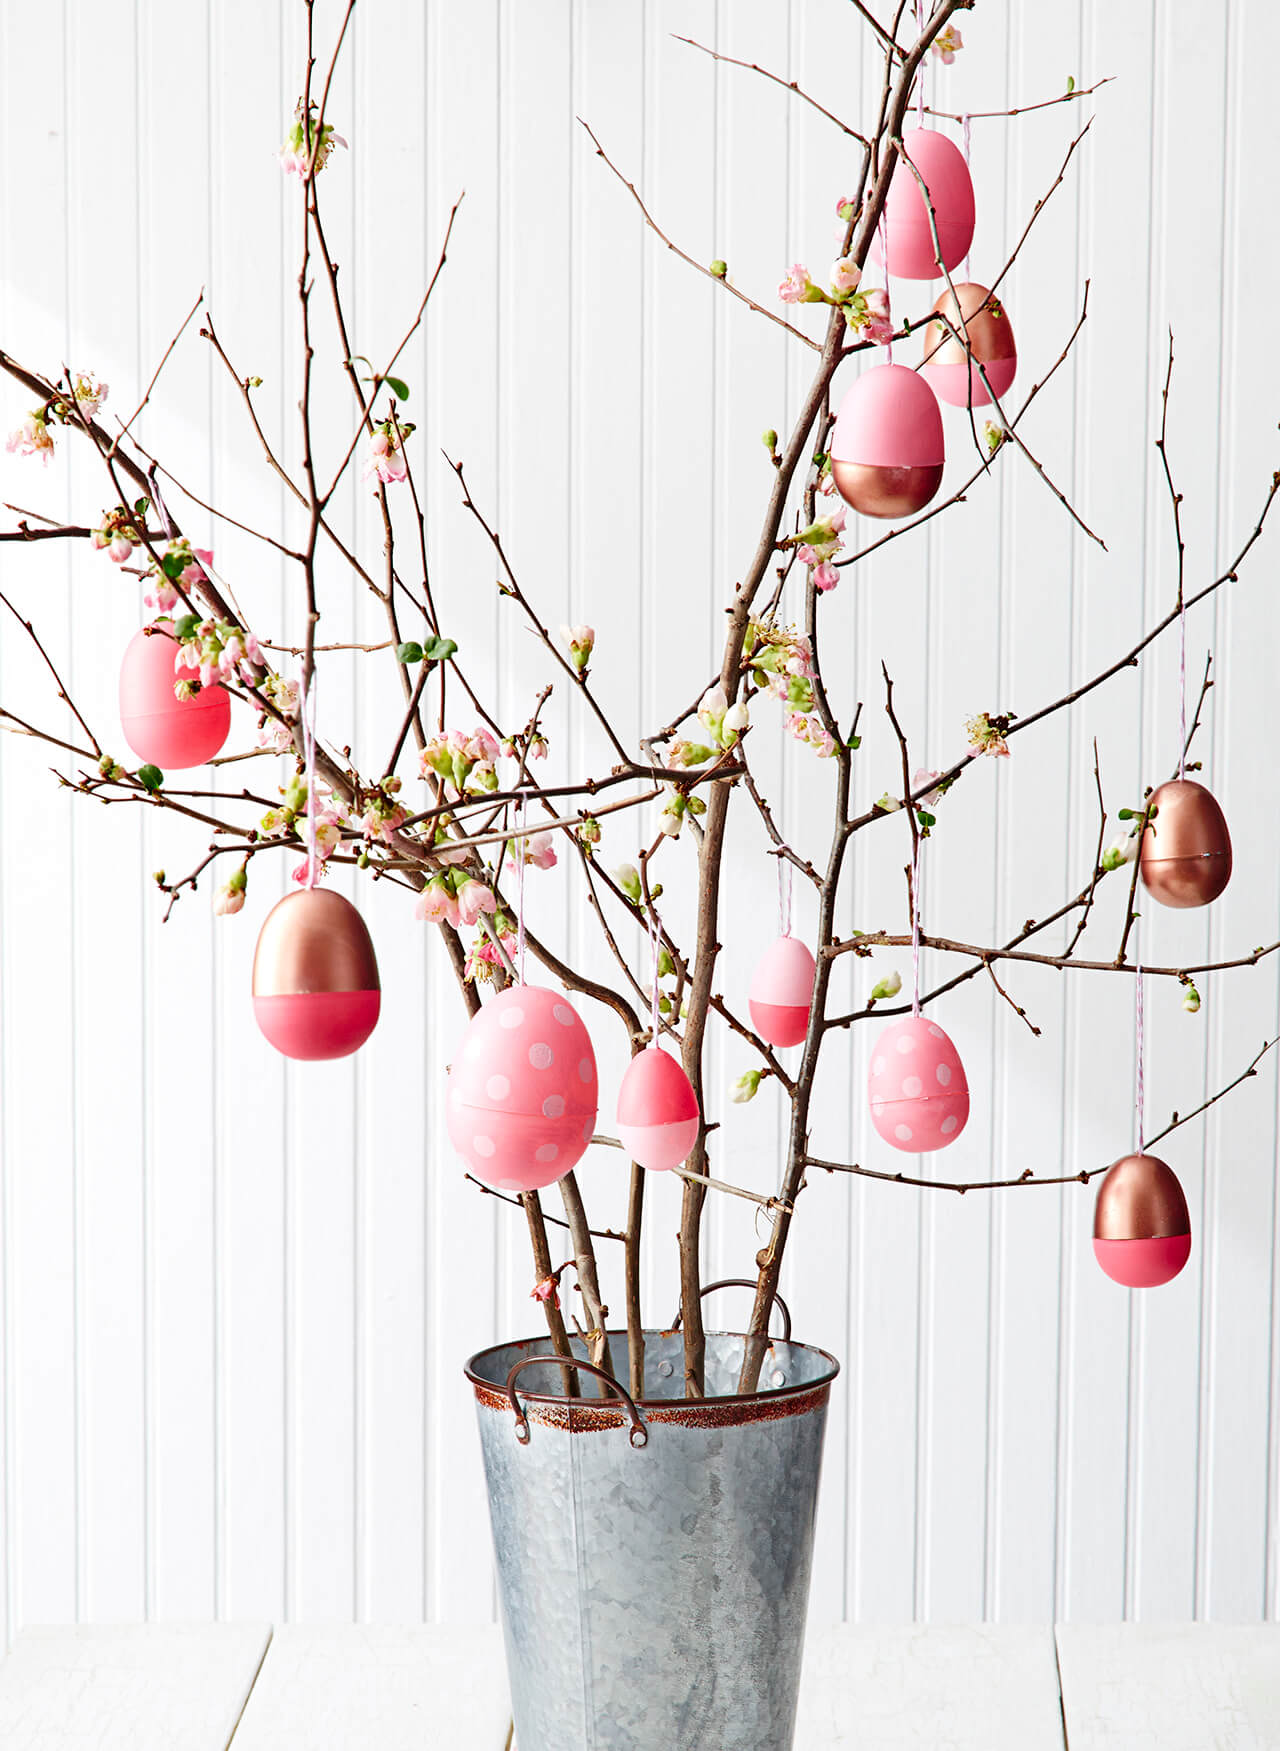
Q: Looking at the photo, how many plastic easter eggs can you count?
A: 11